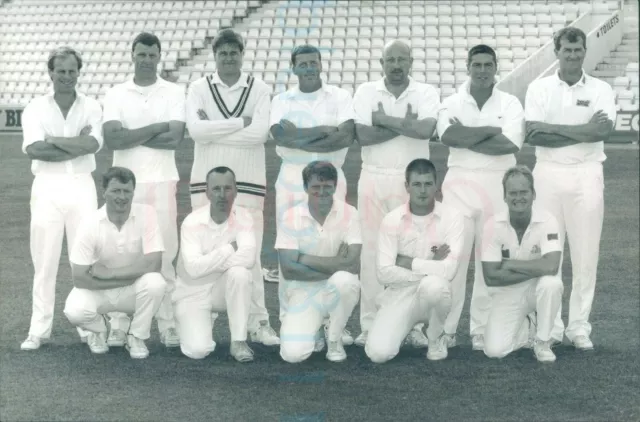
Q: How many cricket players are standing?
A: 7